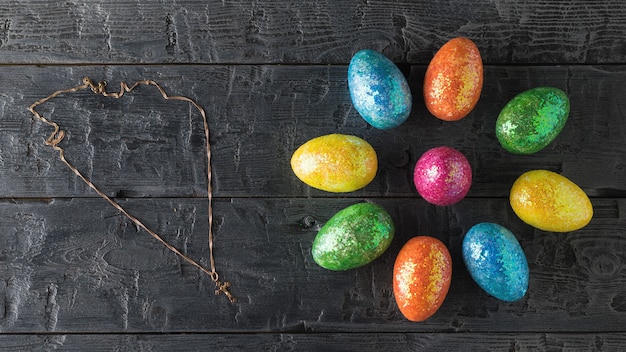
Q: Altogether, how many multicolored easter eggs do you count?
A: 9